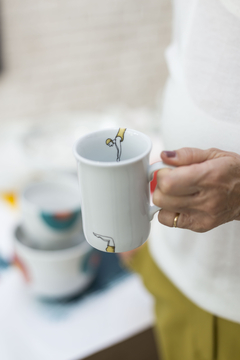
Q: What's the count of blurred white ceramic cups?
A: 2